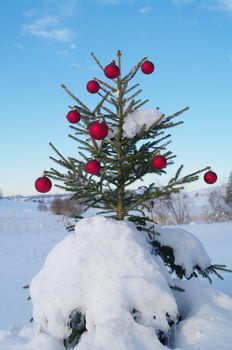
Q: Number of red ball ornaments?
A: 9